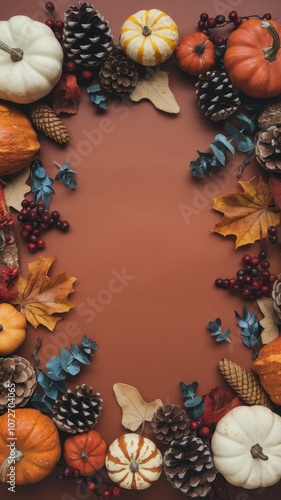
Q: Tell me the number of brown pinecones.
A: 11